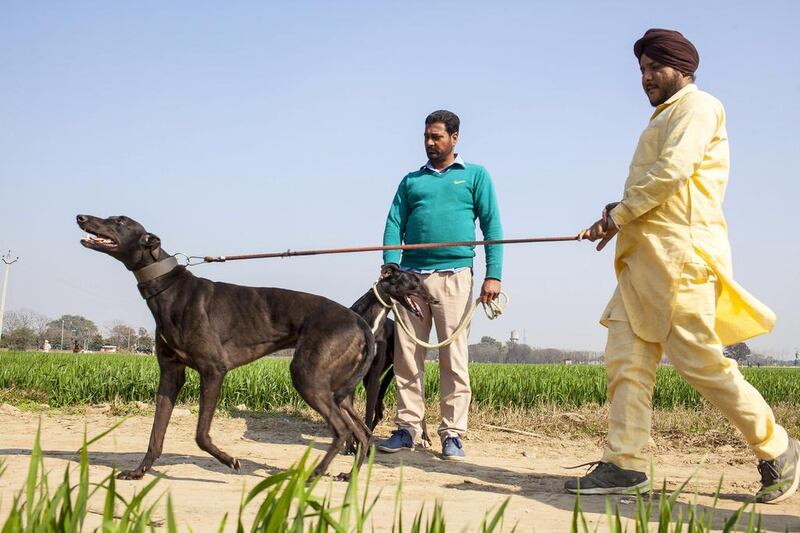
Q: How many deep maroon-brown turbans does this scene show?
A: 1